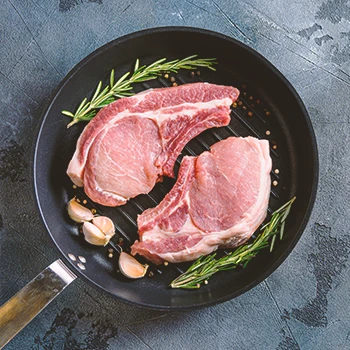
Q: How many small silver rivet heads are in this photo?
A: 3